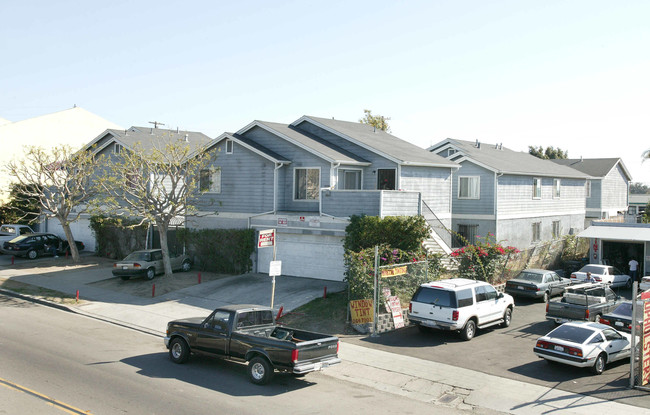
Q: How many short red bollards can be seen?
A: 7